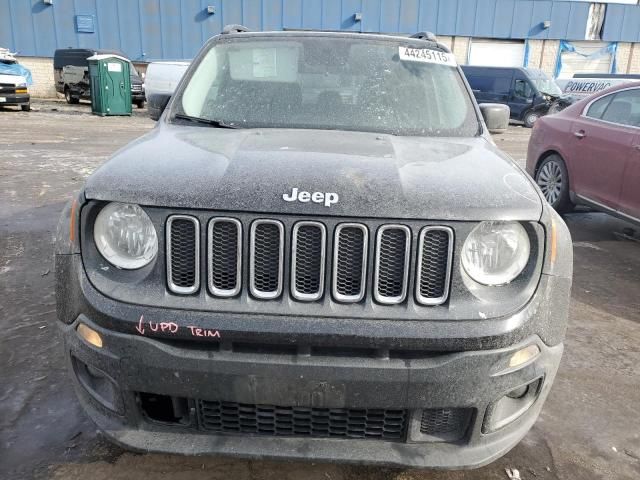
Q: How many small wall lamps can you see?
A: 4